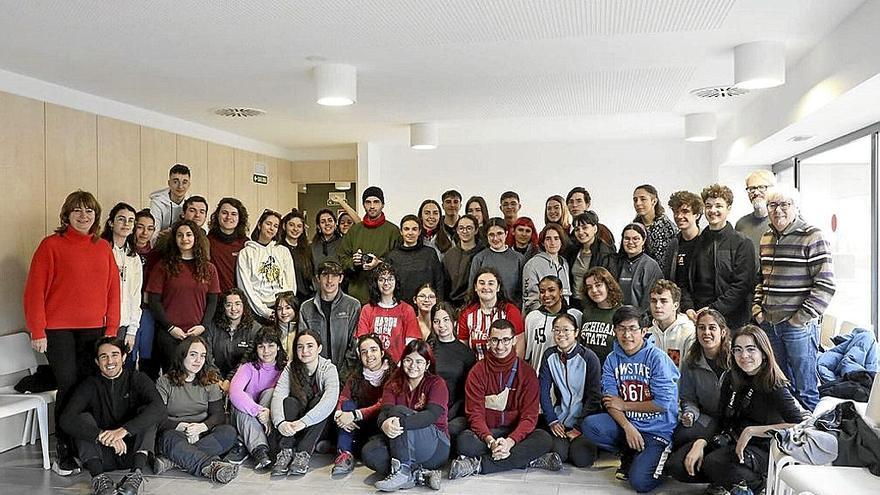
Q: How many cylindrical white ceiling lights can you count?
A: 4